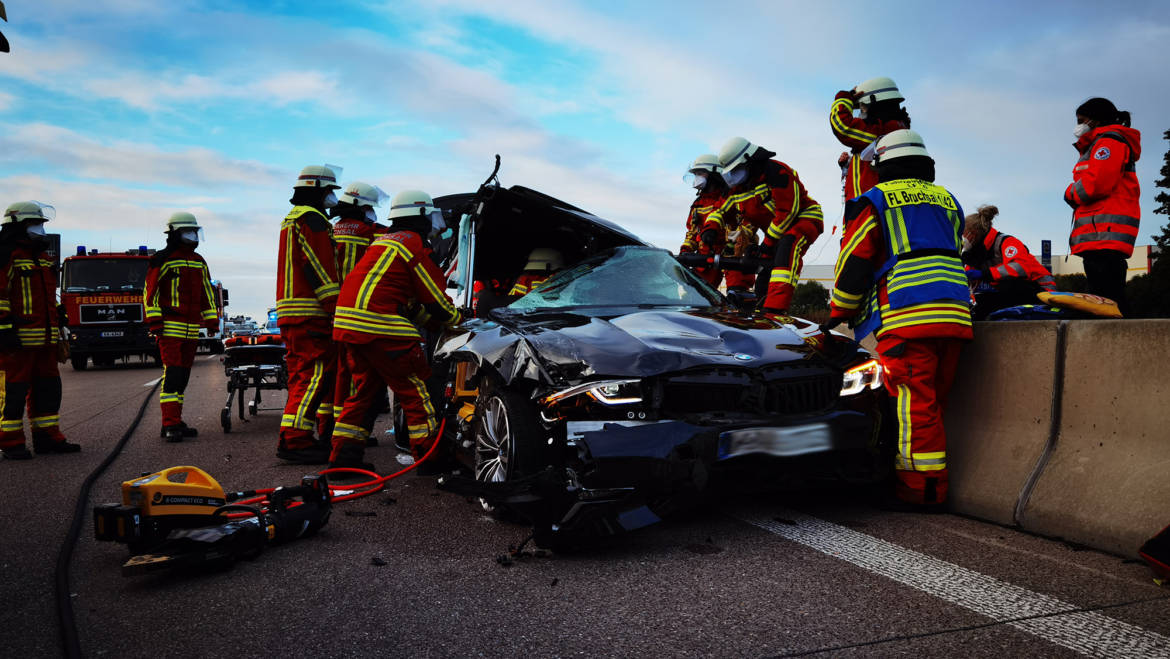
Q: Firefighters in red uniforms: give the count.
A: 10